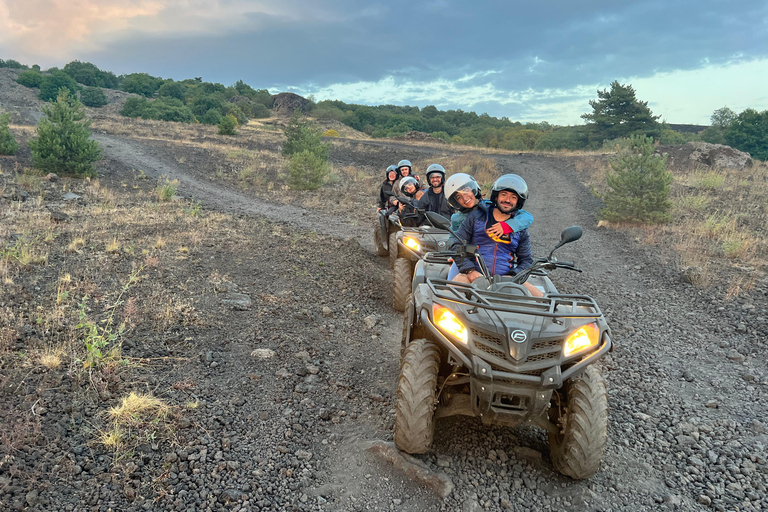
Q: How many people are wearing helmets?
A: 6